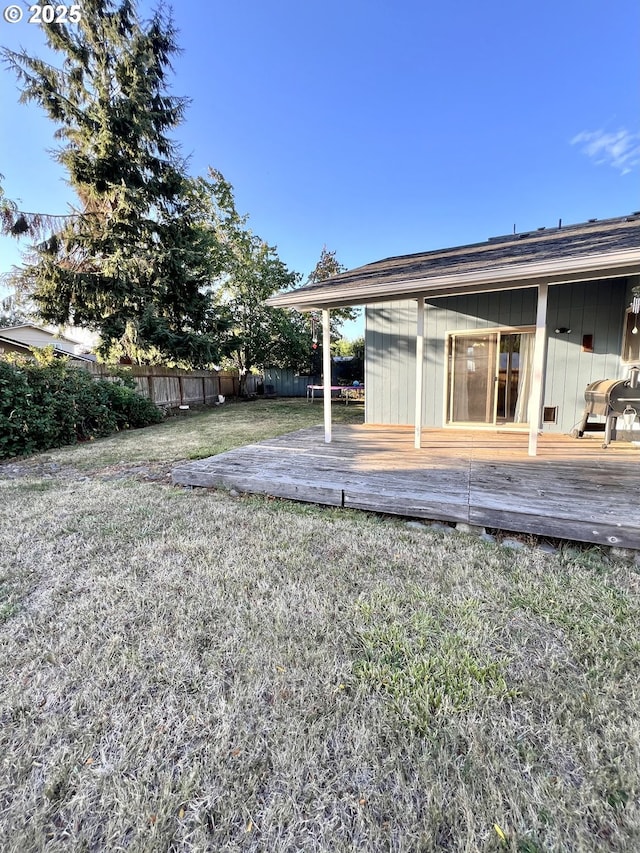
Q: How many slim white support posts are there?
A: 3